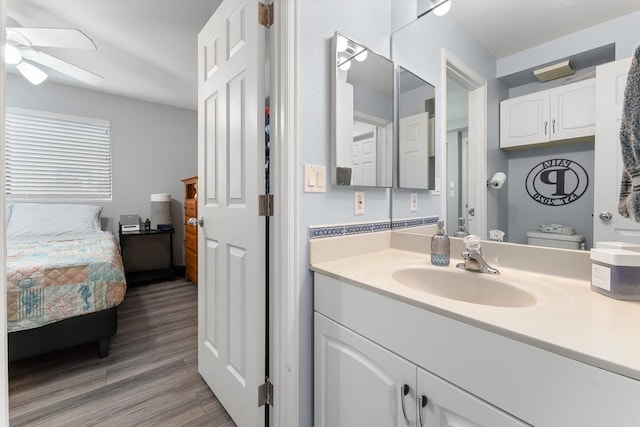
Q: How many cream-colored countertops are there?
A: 1